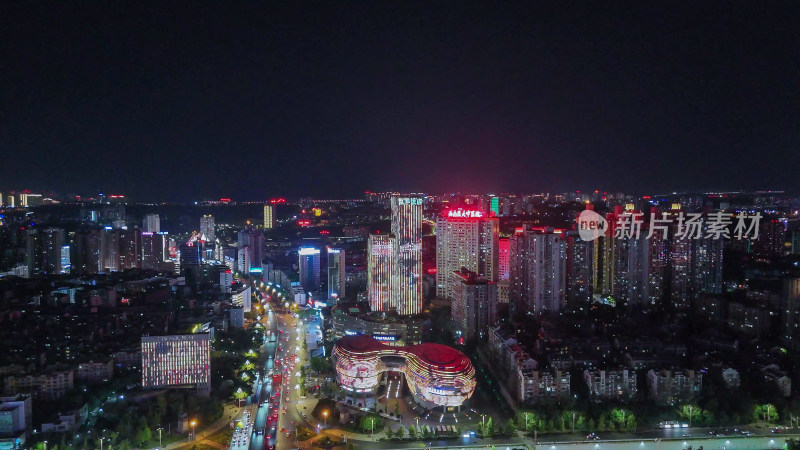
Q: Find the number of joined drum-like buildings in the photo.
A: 2